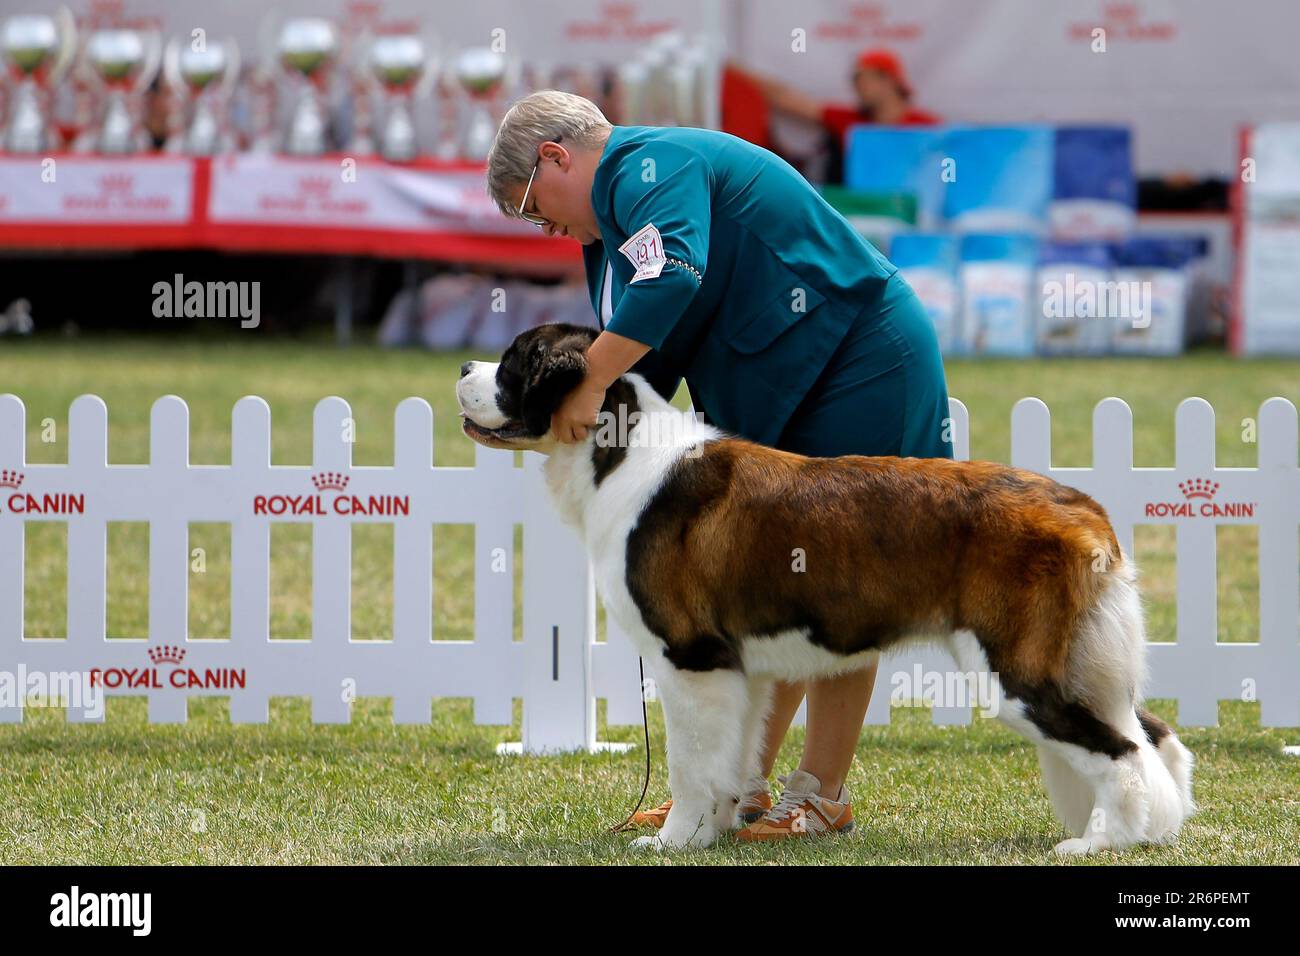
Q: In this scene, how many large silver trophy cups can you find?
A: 6